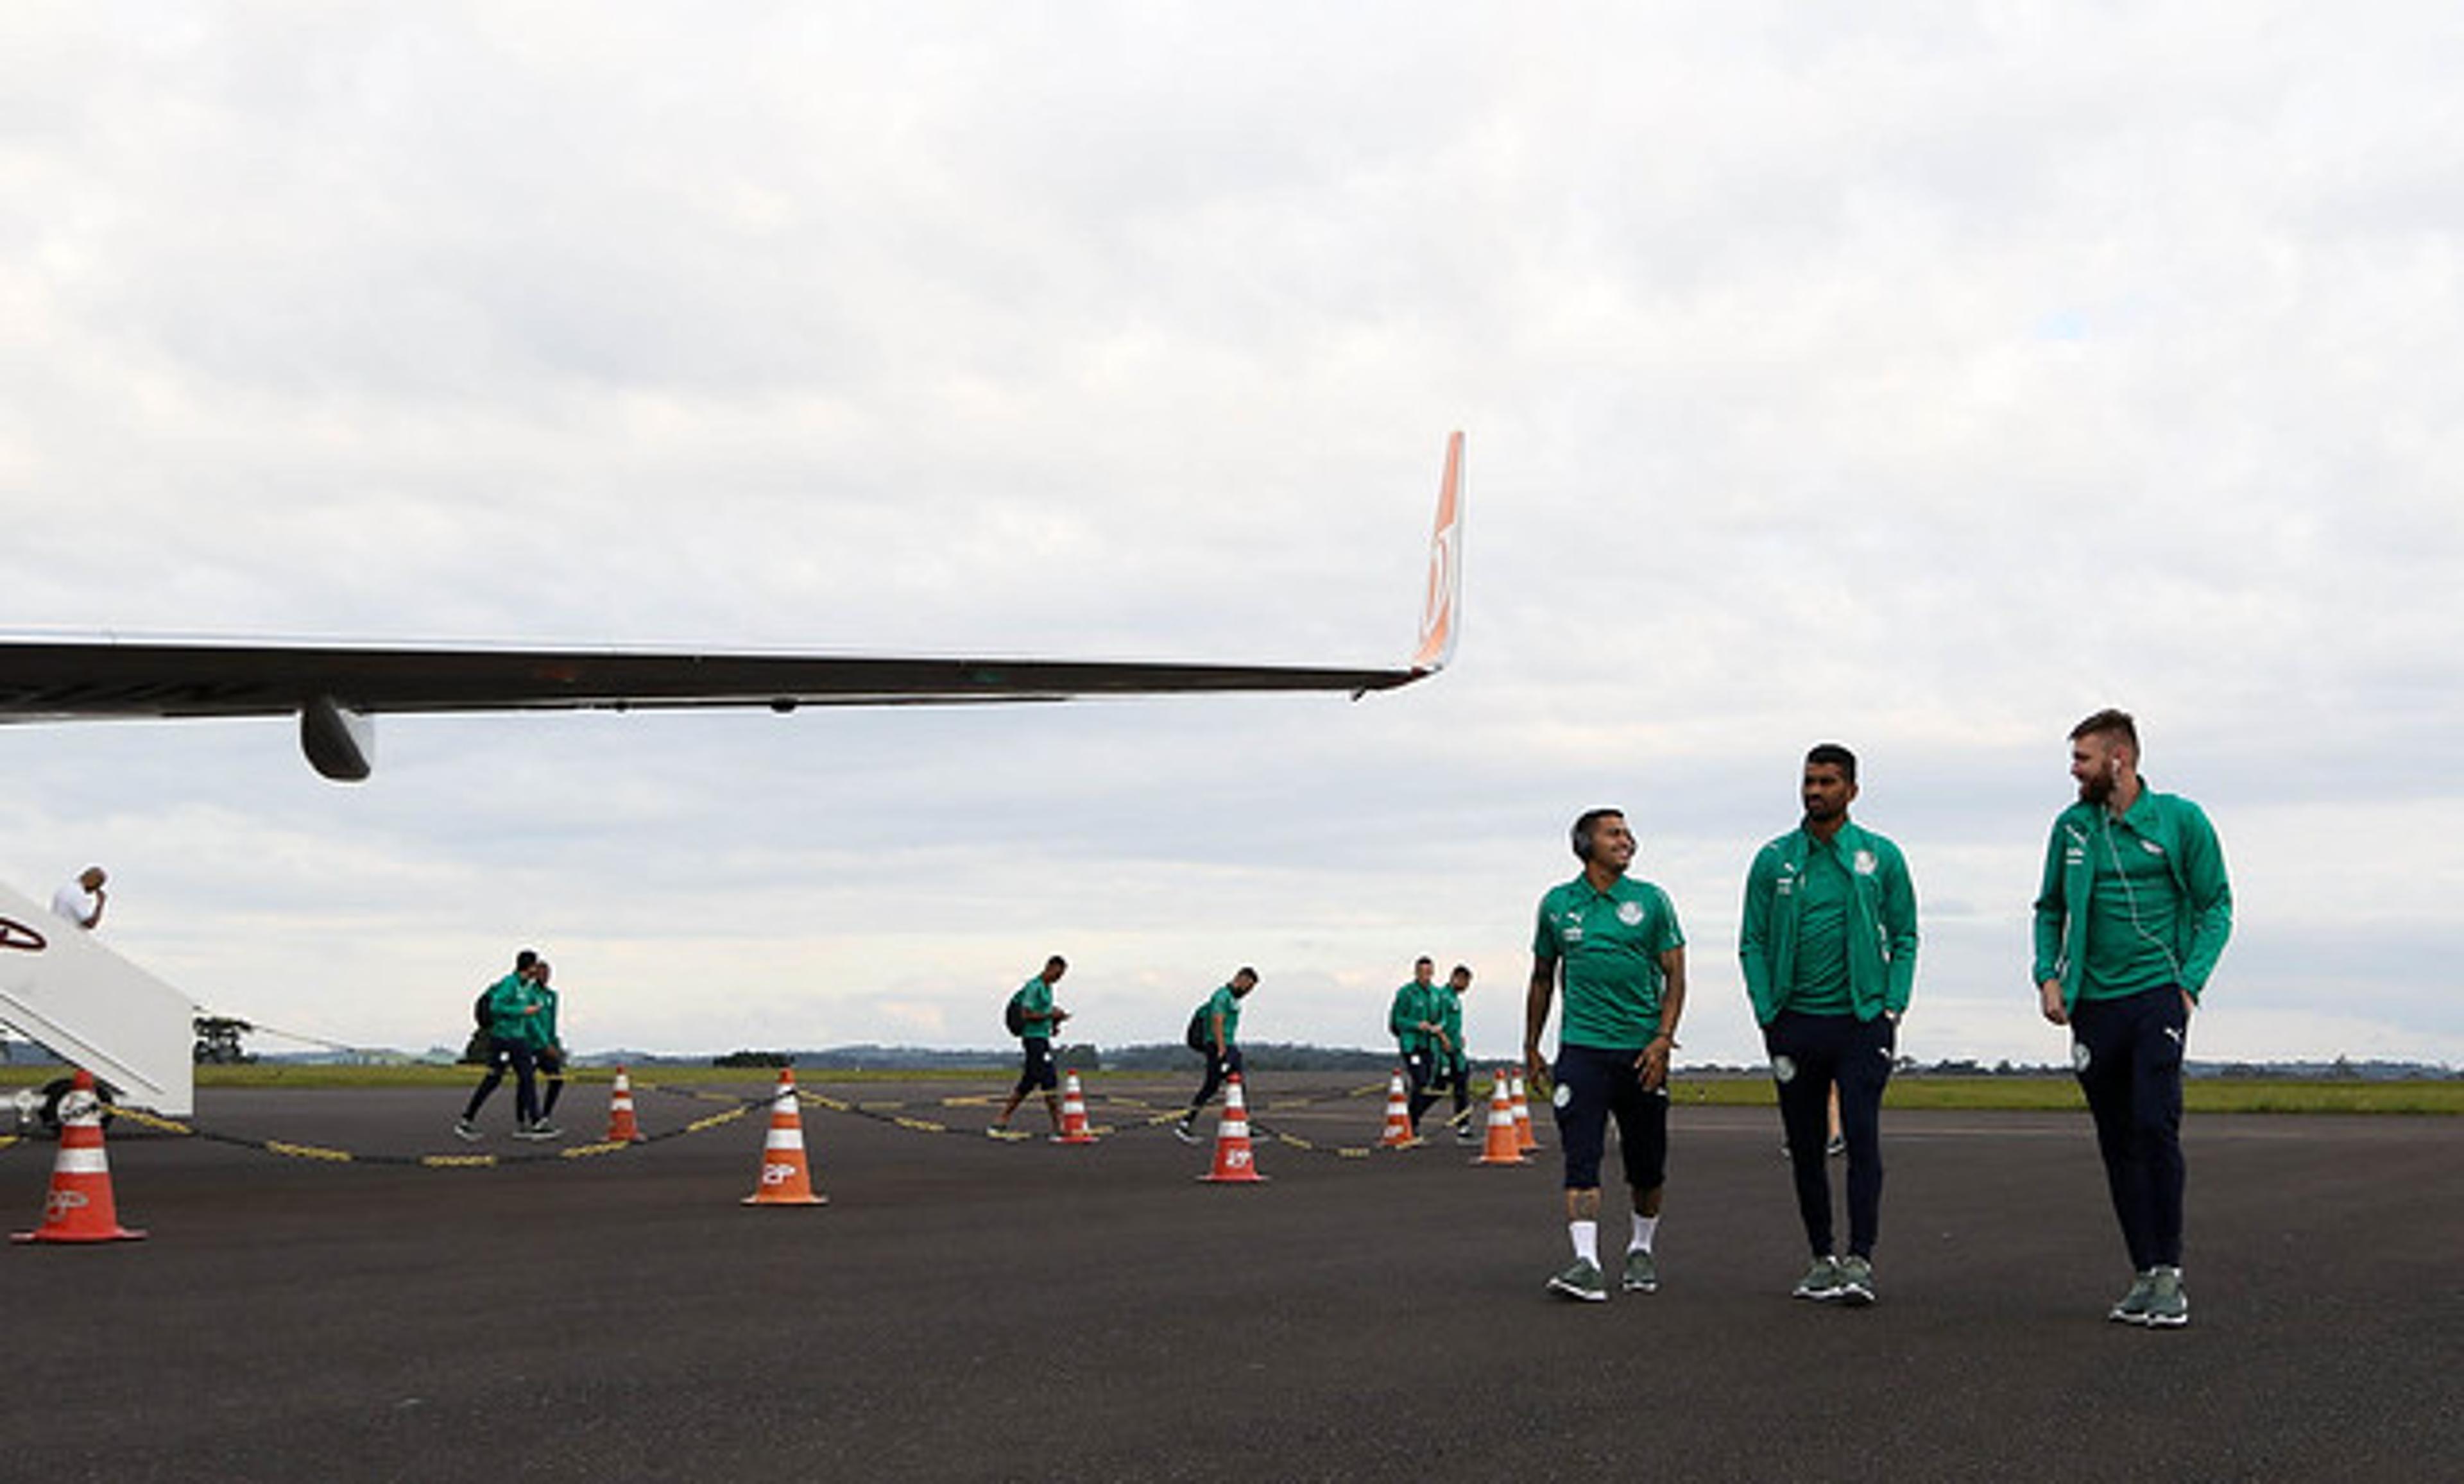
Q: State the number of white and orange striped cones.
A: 8